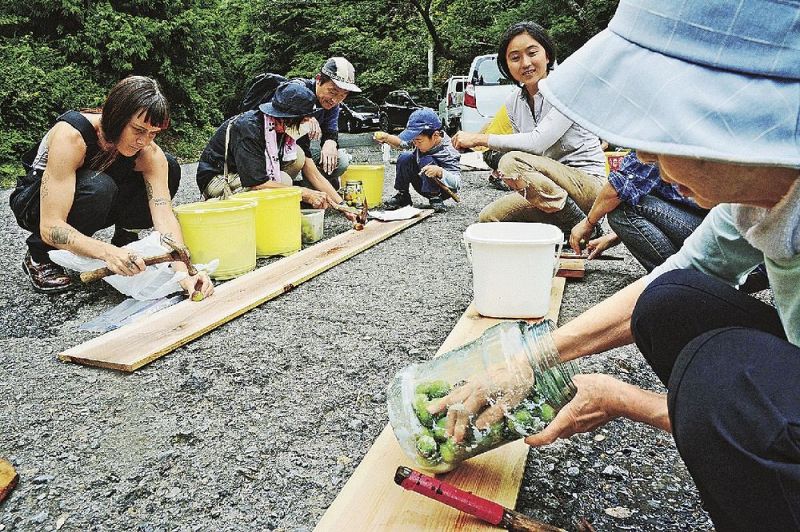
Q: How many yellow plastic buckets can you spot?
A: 3